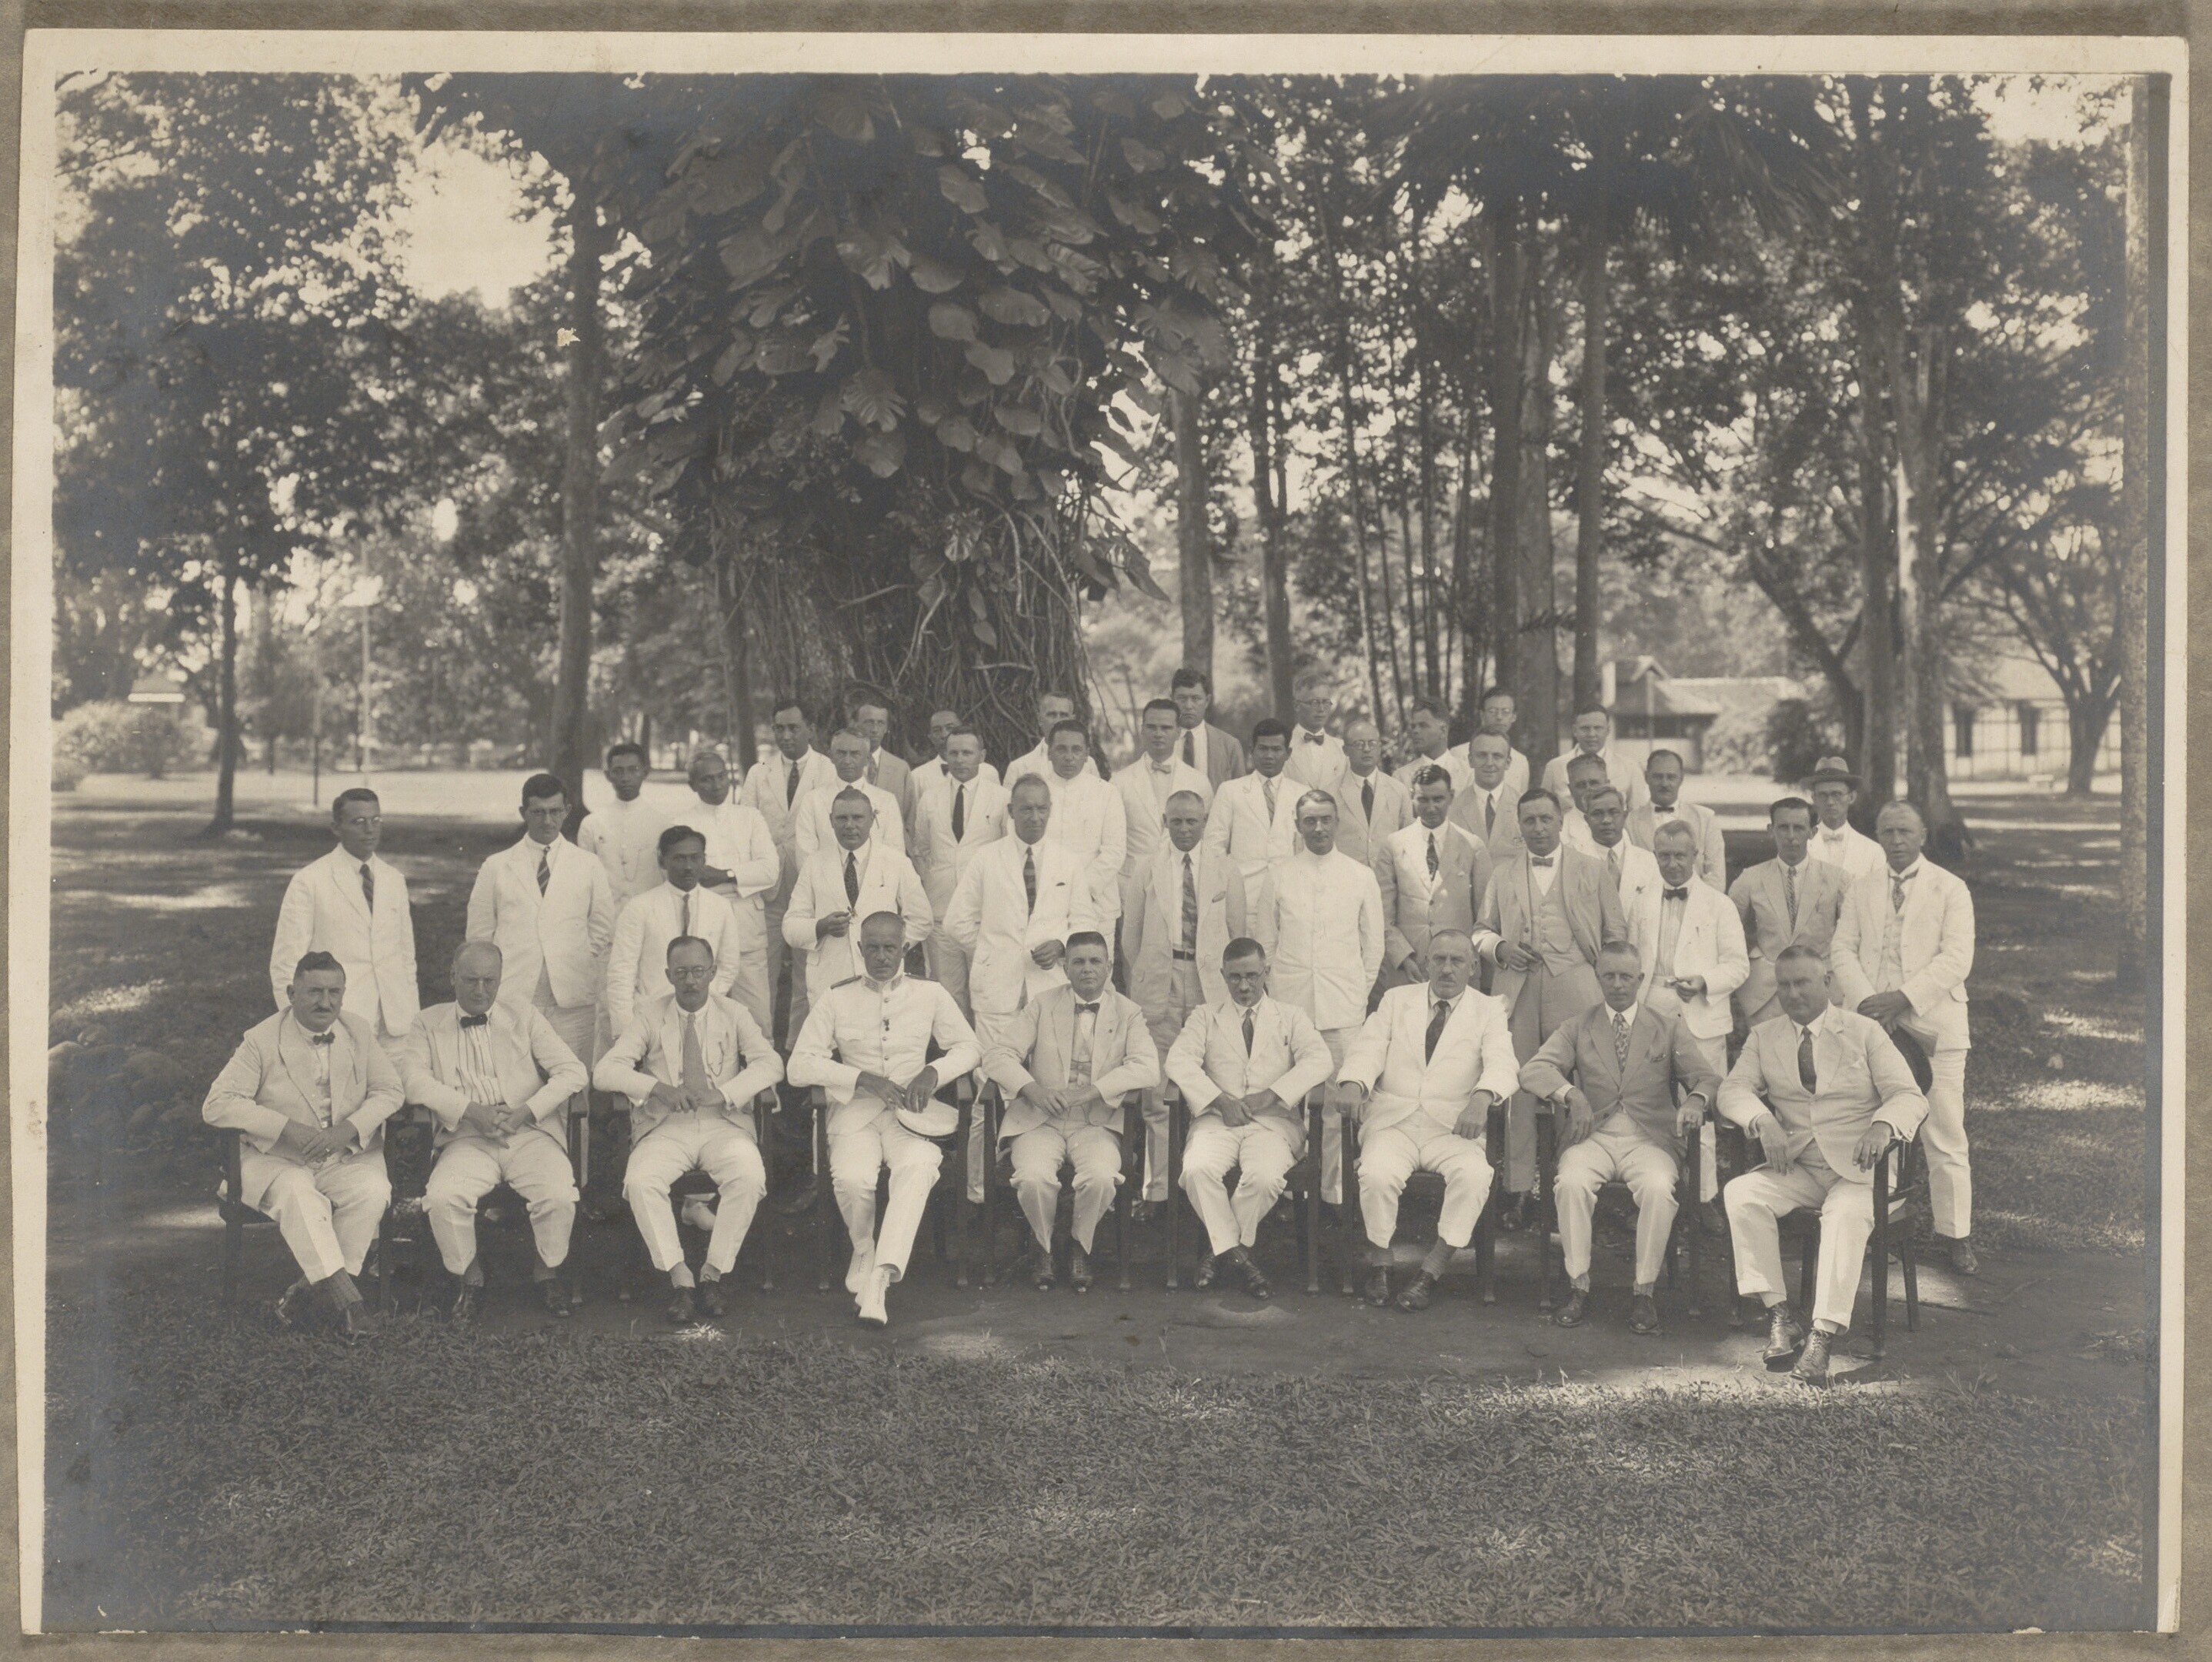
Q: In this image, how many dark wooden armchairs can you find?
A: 9